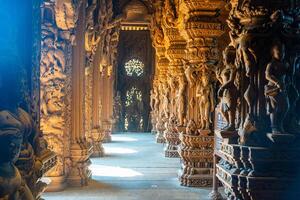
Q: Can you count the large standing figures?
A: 2